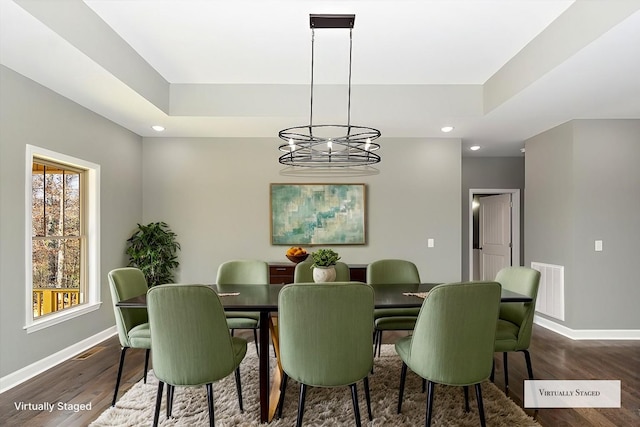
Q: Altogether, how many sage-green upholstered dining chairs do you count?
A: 8